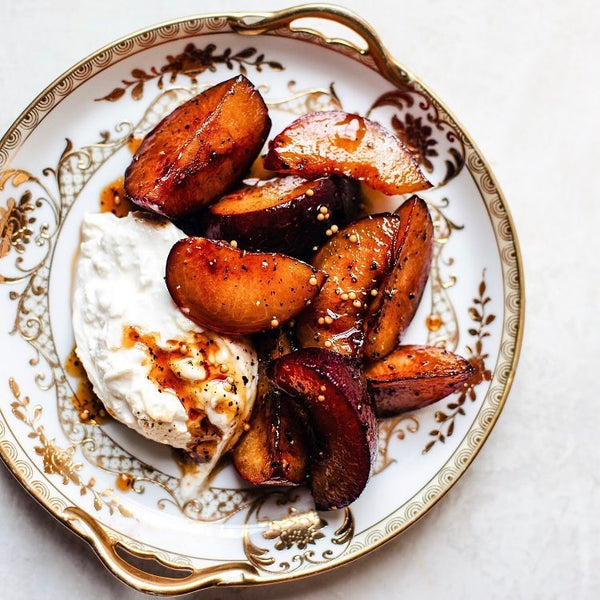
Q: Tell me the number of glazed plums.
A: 9